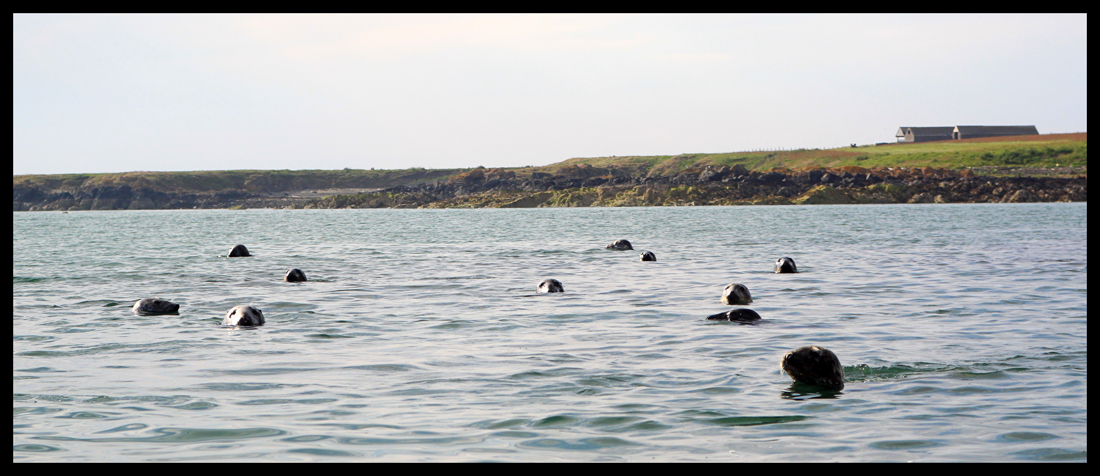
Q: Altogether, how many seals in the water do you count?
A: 11